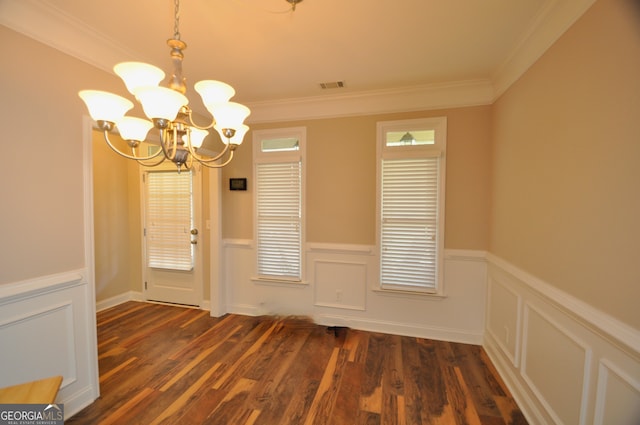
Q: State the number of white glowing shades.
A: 8